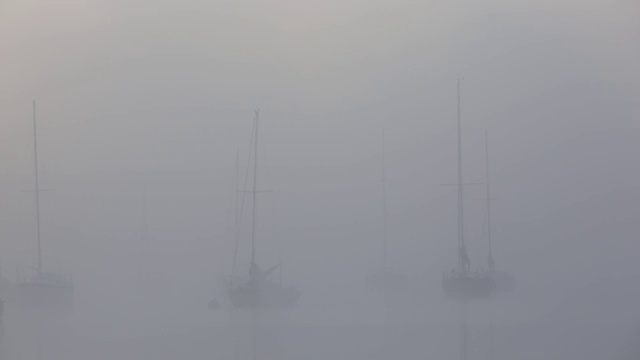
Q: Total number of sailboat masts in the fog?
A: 7